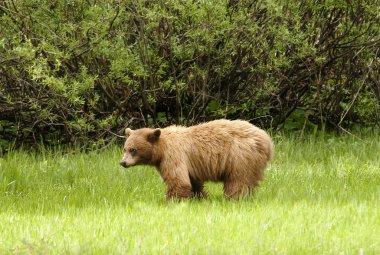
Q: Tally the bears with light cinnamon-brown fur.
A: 1